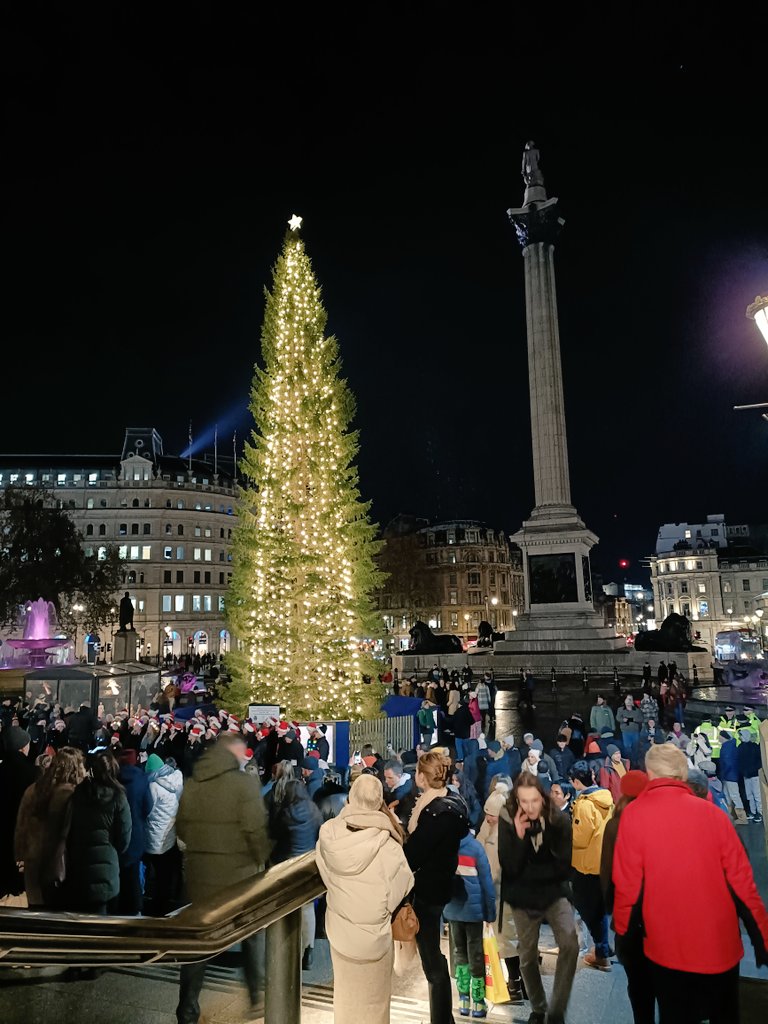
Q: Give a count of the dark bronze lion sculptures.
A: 3